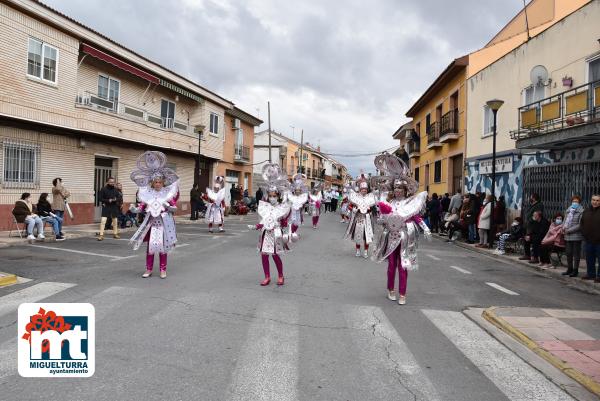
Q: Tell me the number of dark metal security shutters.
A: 1